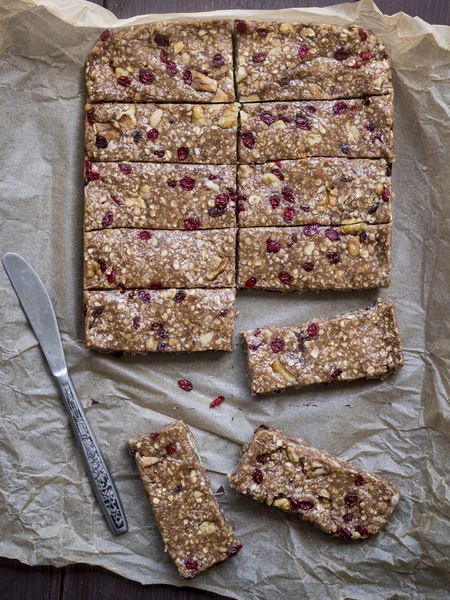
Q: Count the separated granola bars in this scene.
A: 3